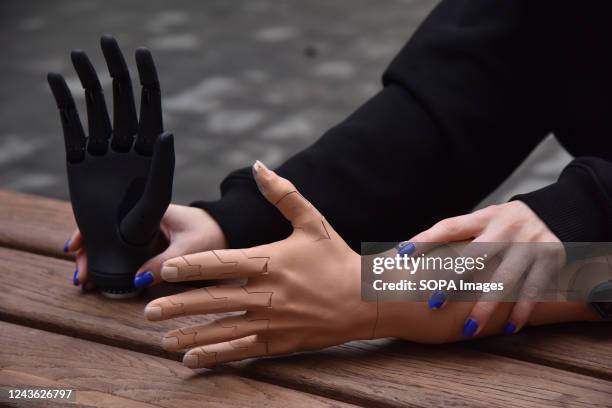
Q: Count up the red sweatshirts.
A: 0